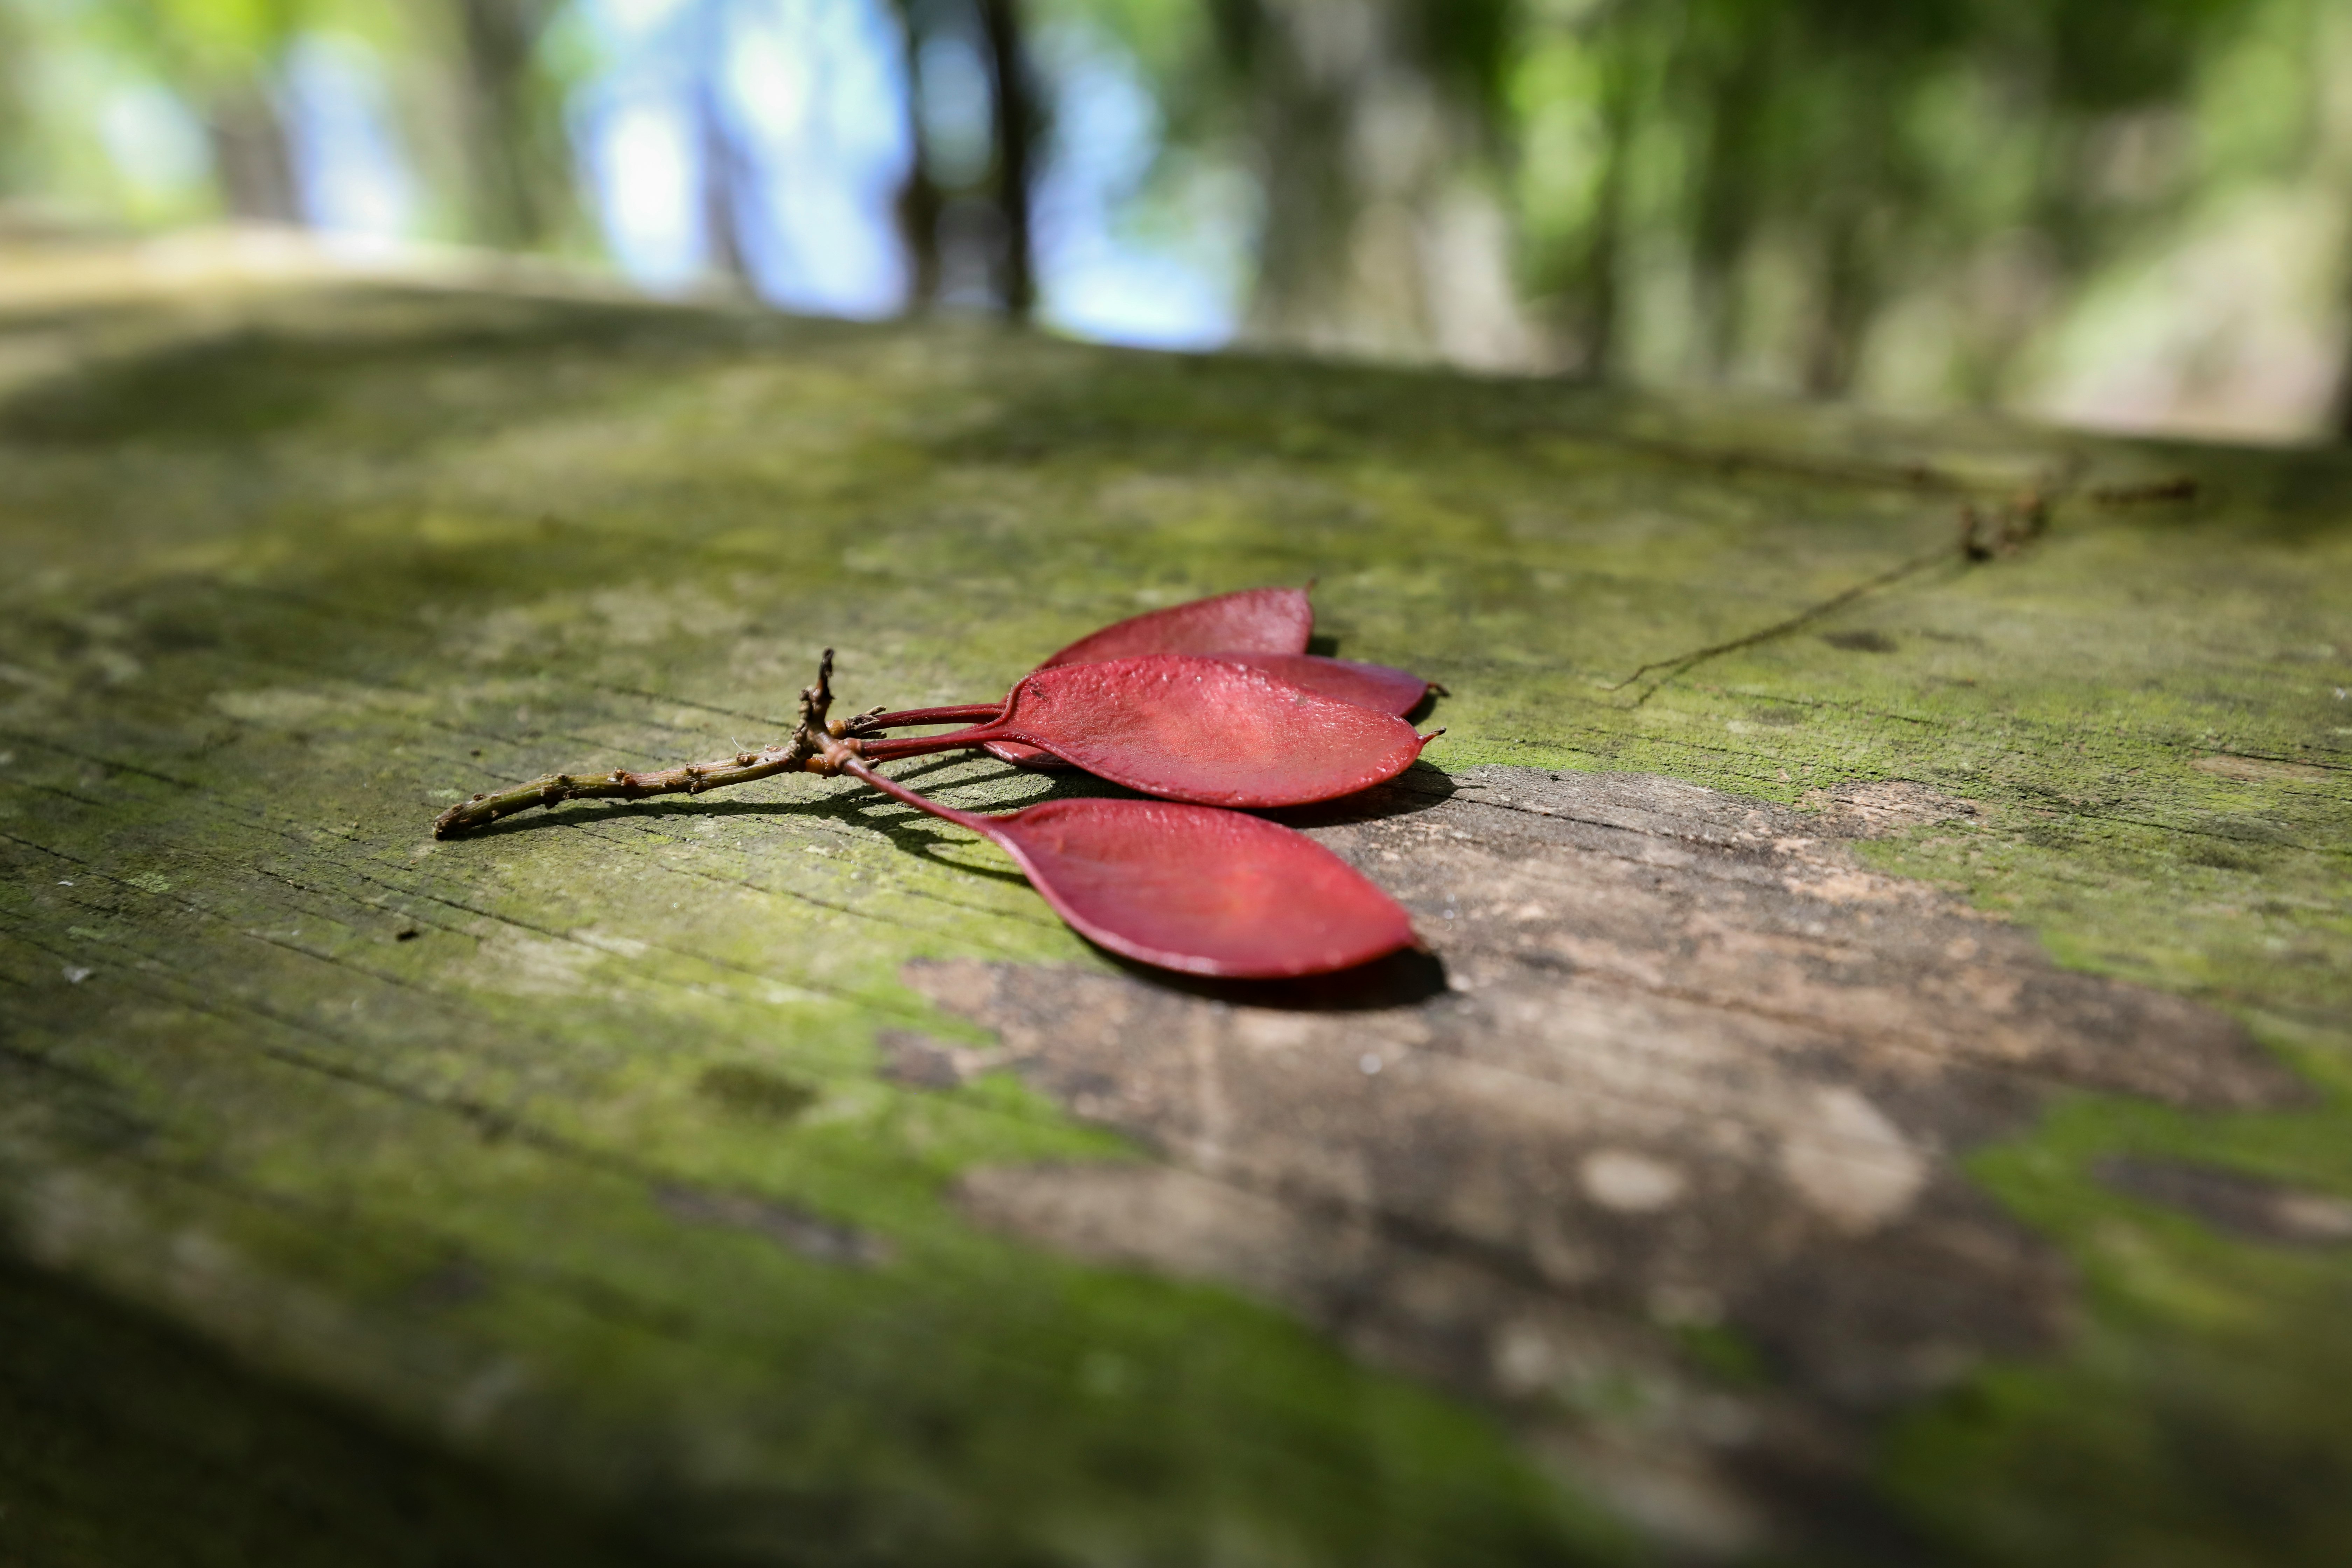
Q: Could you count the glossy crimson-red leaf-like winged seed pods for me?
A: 4